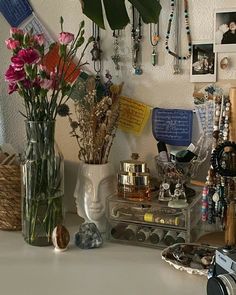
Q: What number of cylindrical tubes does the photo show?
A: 6